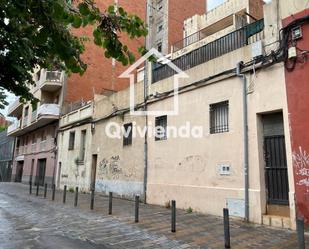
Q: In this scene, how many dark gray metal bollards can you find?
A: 12